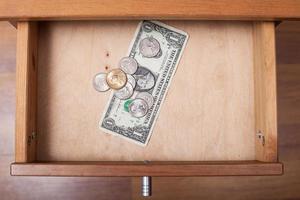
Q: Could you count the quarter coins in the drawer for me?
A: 7